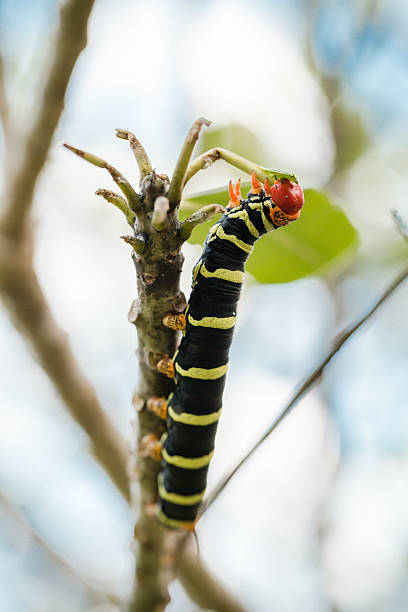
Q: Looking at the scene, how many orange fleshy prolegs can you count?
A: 4